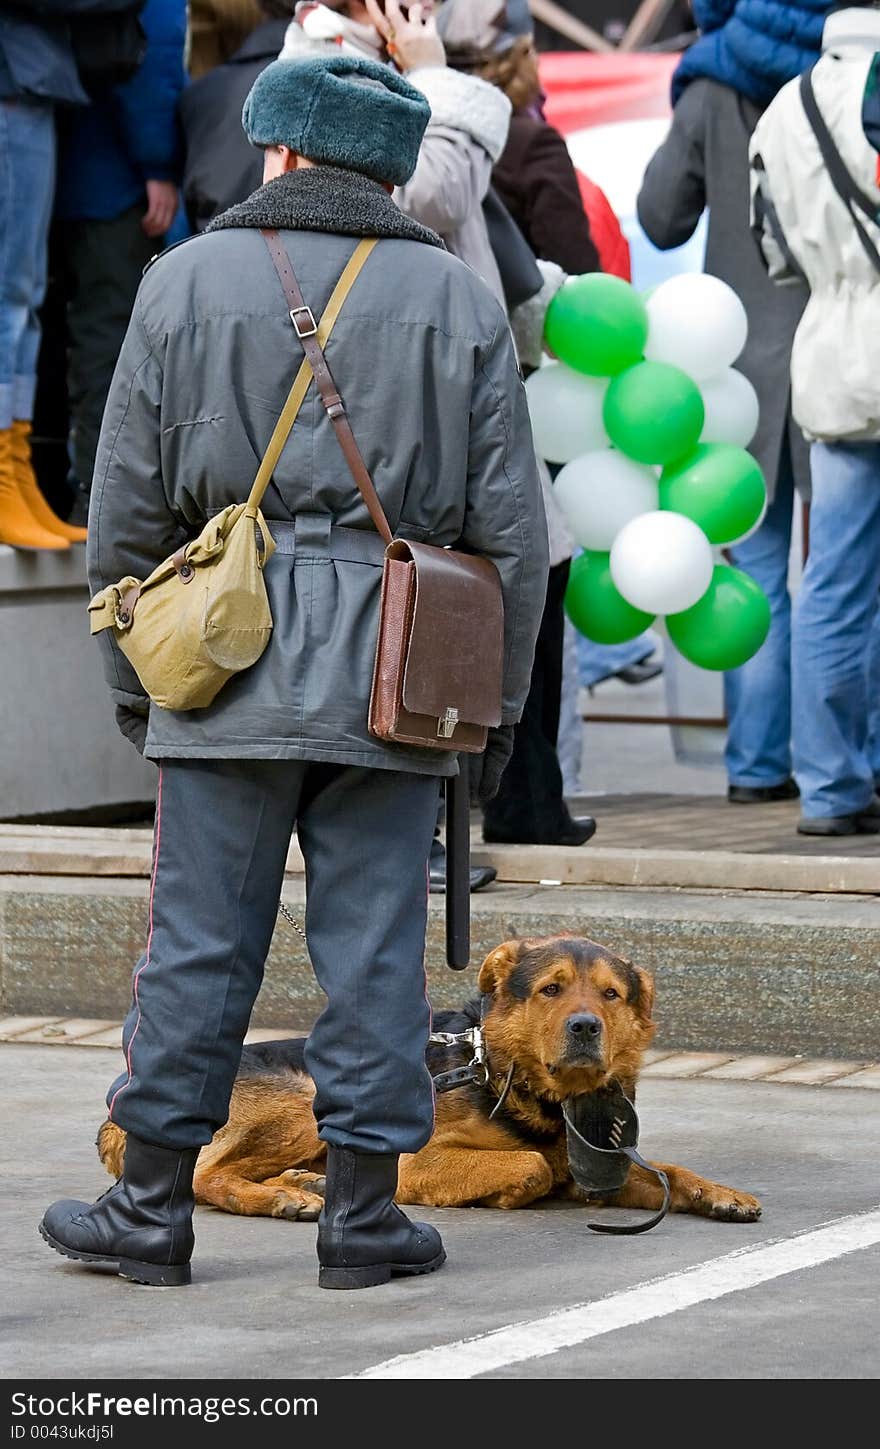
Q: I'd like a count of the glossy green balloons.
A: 5